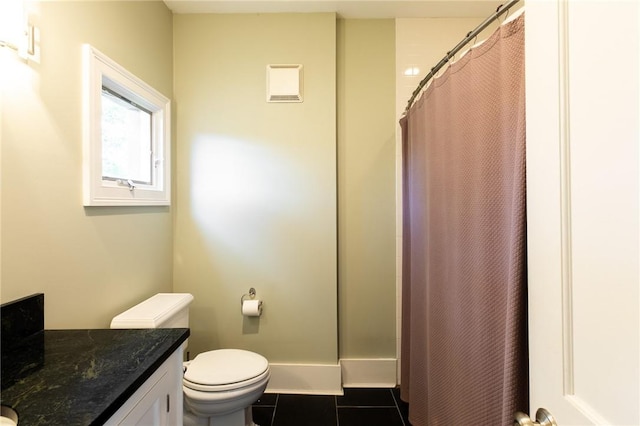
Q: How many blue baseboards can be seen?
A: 0